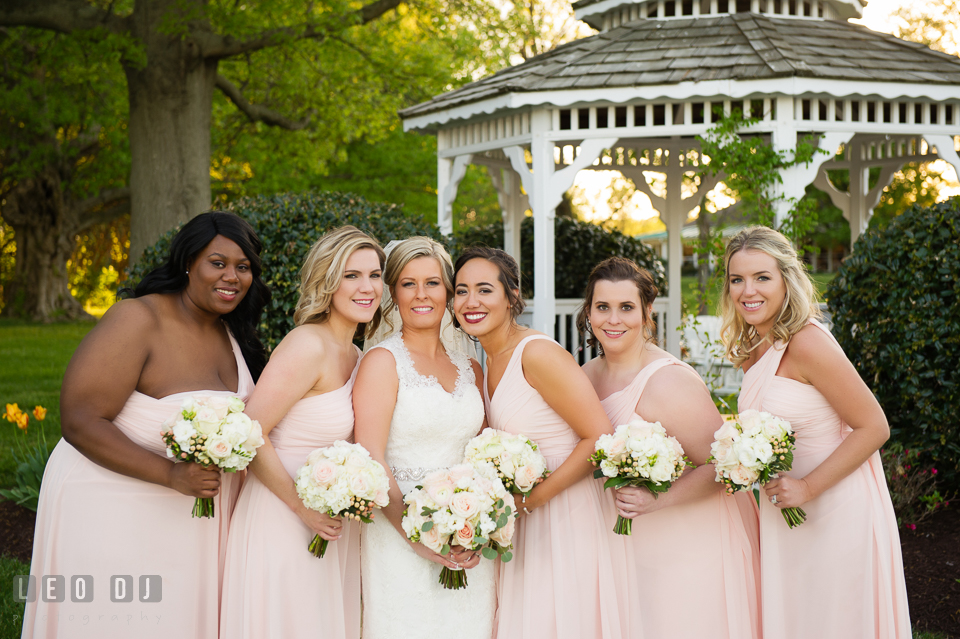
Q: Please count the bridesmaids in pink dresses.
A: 5